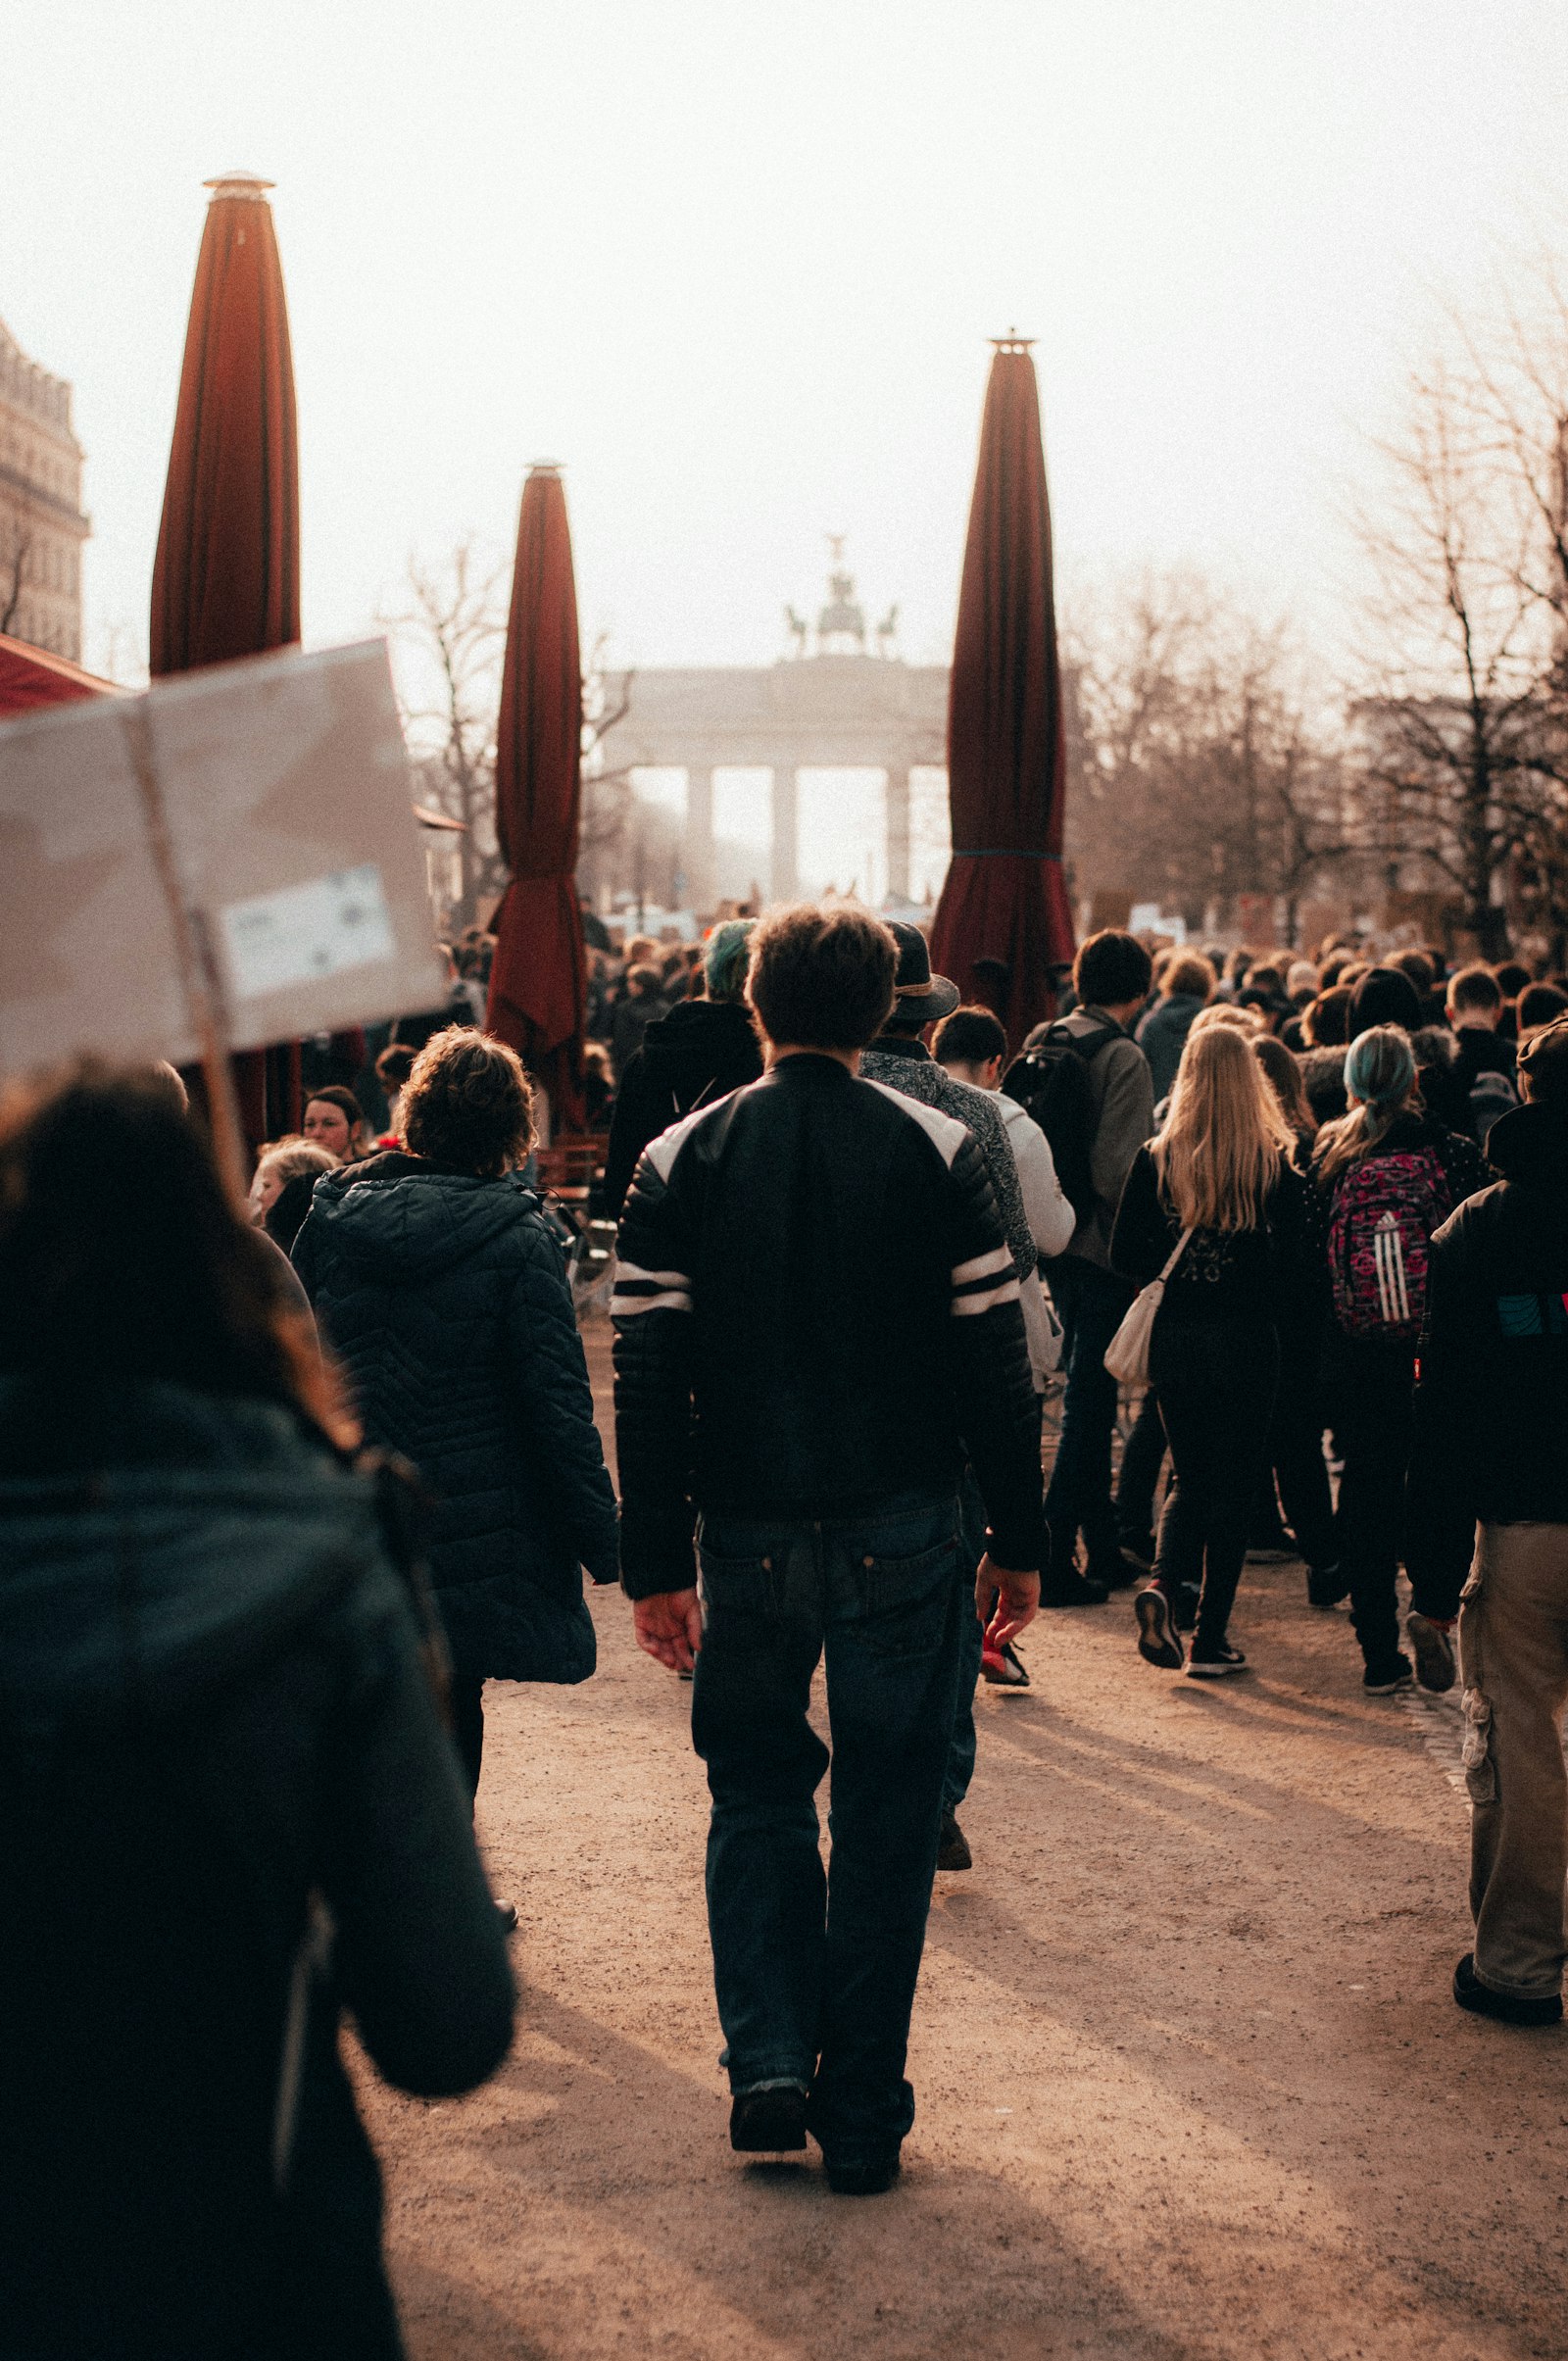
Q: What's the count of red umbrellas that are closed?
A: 3